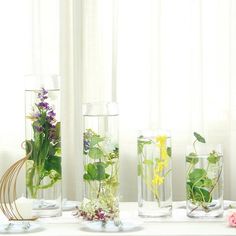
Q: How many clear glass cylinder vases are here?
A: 4